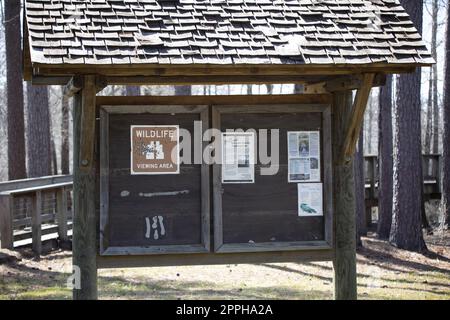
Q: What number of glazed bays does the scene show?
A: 2